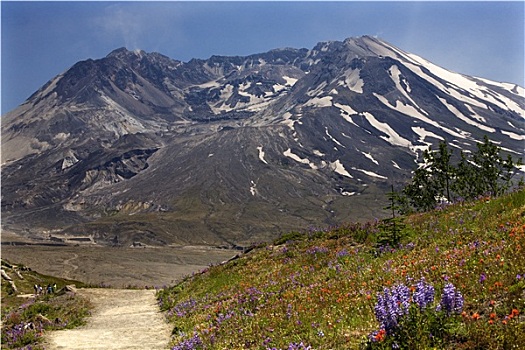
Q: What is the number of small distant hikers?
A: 5